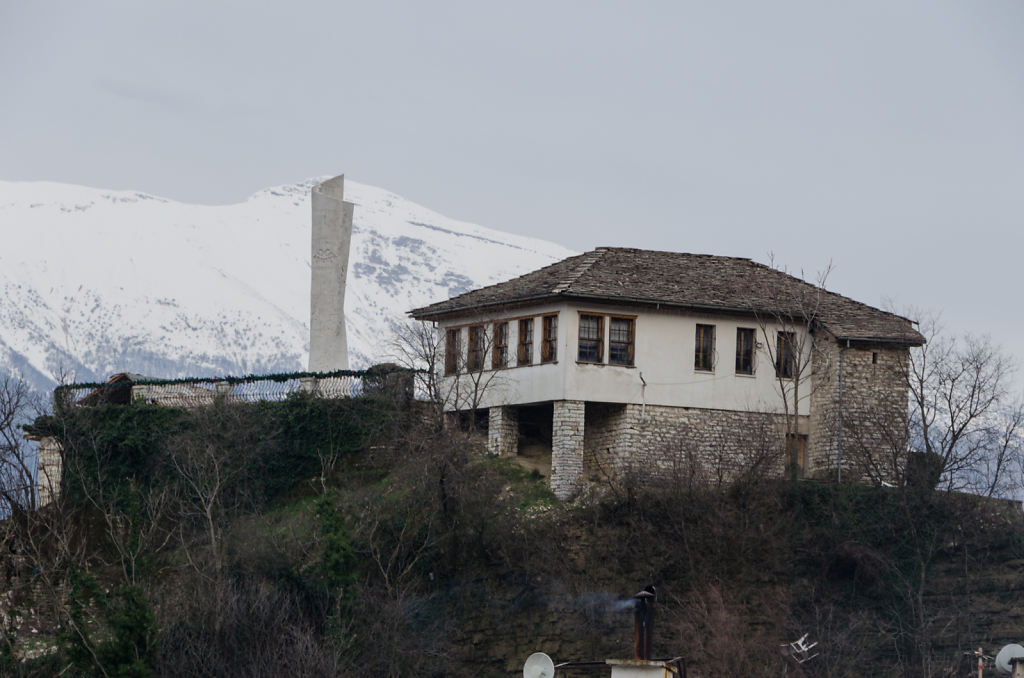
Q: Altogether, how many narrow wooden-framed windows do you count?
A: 10